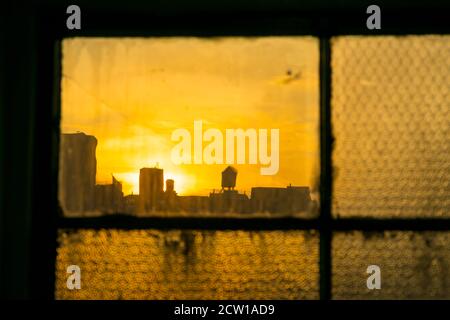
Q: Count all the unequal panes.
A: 4